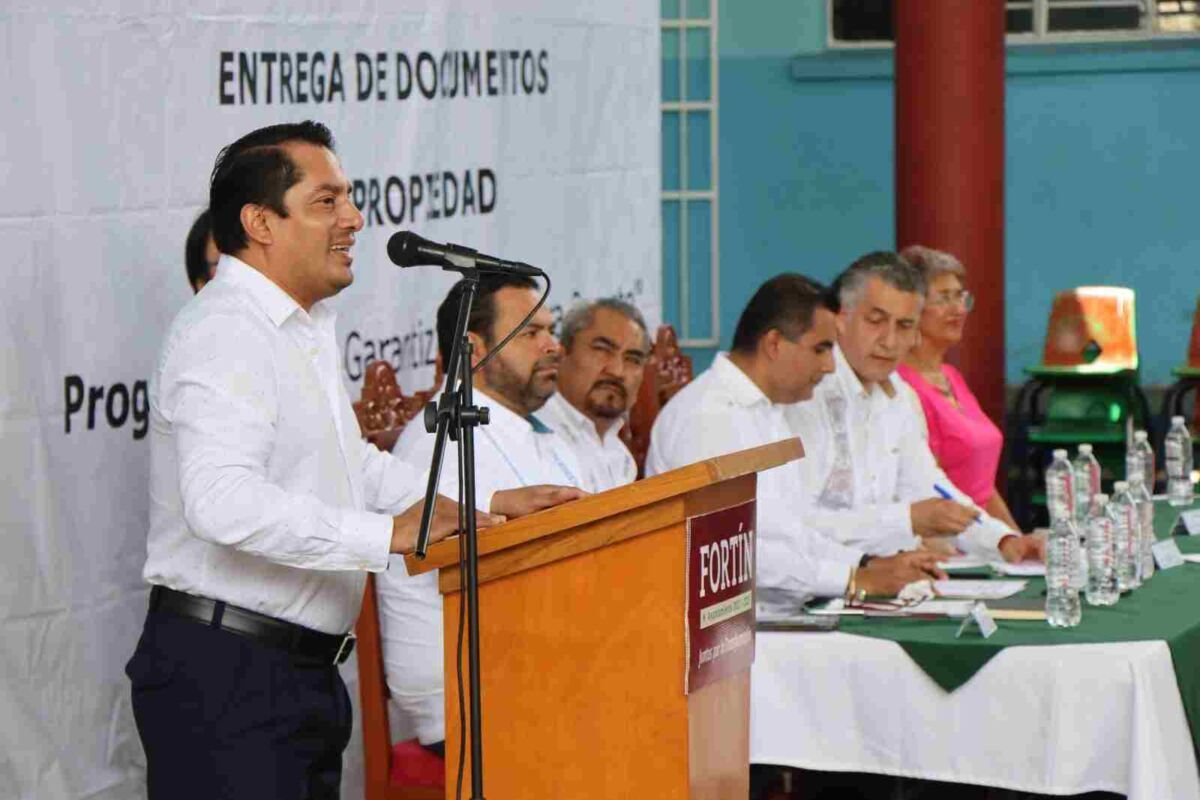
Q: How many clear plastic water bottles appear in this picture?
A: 8